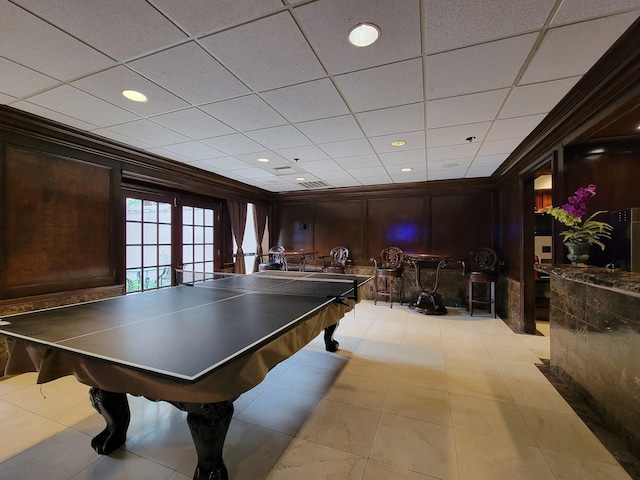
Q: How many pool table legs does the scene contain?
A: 3